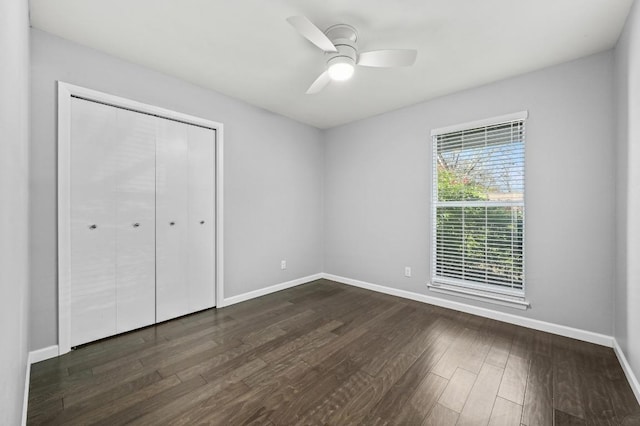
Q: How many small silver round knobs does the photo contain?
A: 4